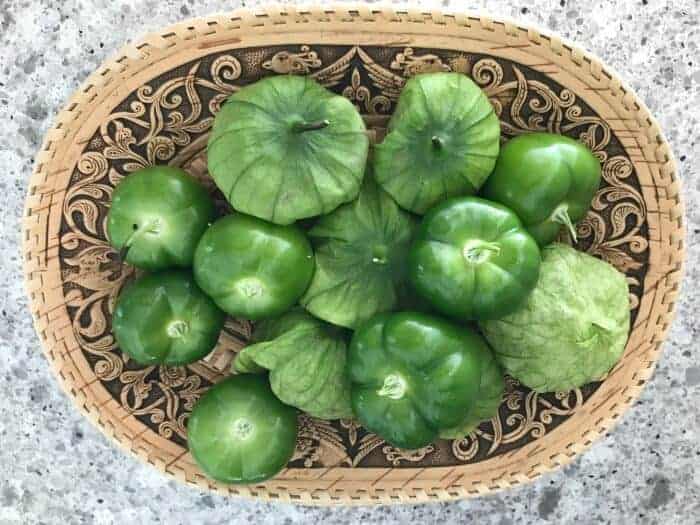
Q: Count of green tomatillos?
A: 13